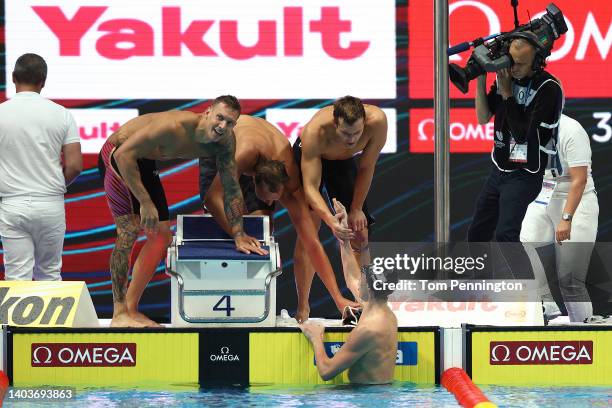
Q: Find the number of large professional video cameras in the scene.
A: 1